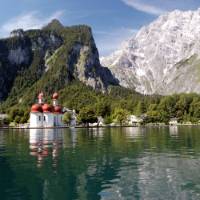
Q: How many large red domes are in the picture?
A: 3